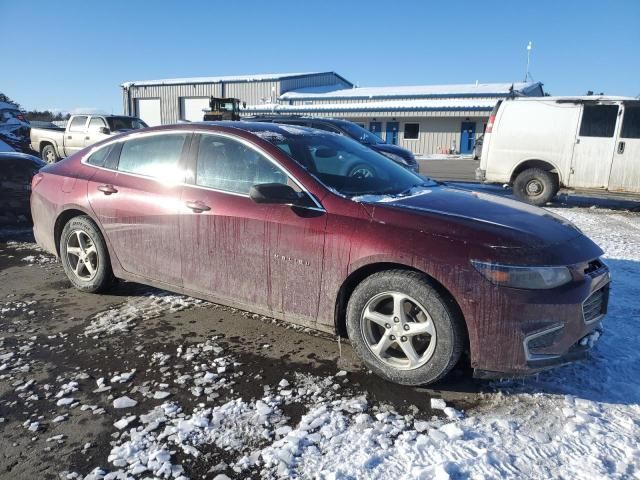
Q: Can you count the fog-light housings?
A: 1